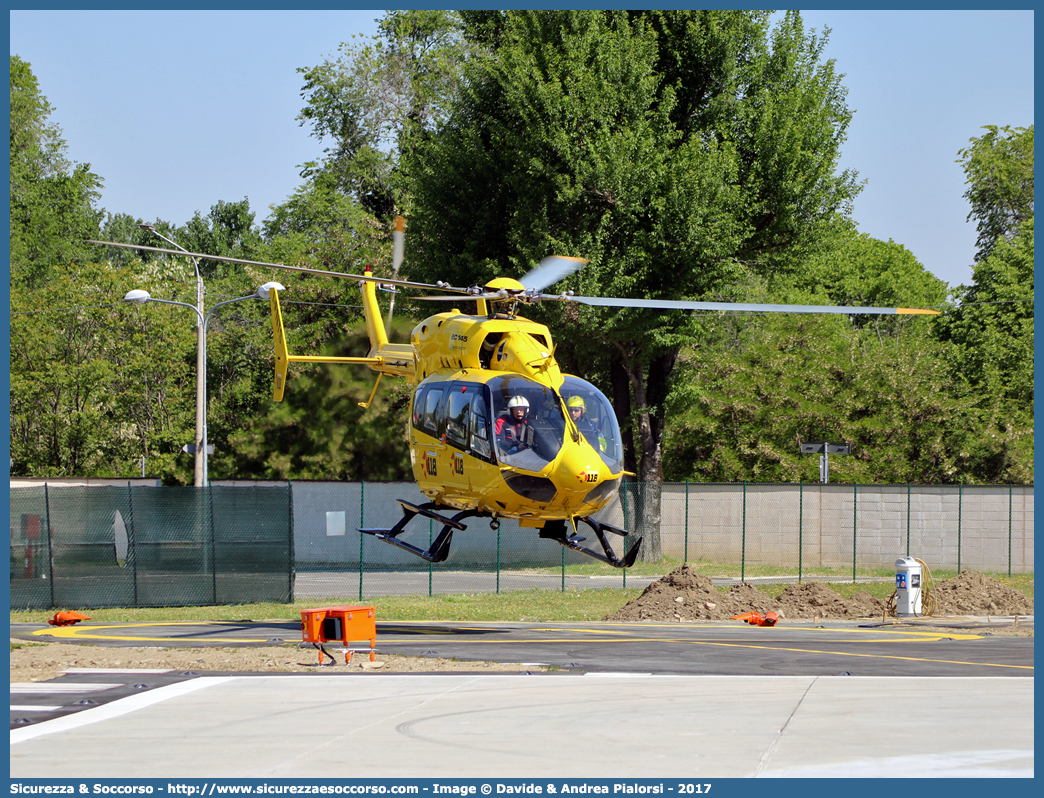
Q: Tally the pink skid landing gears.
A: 0